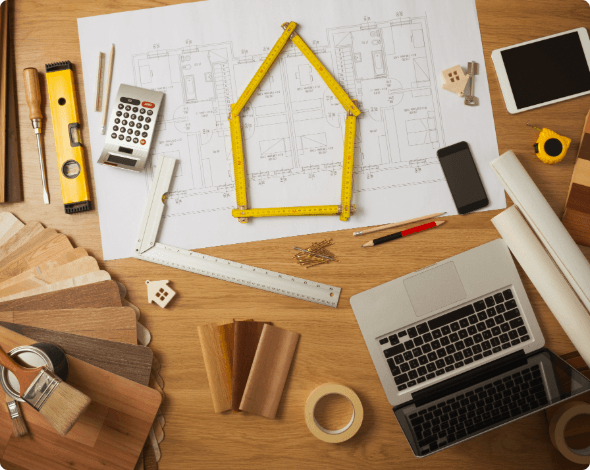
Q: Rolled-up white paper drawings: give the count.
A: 2